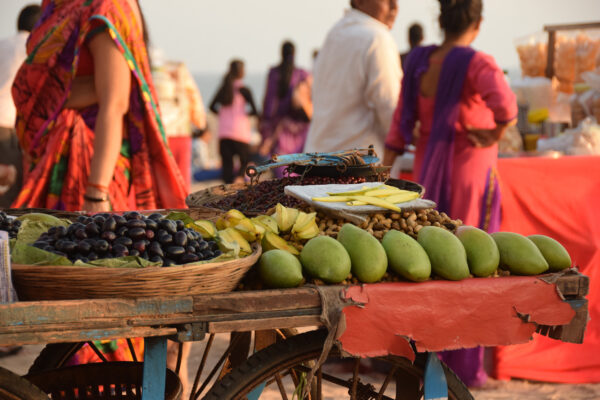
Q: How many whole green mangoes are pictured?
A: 8